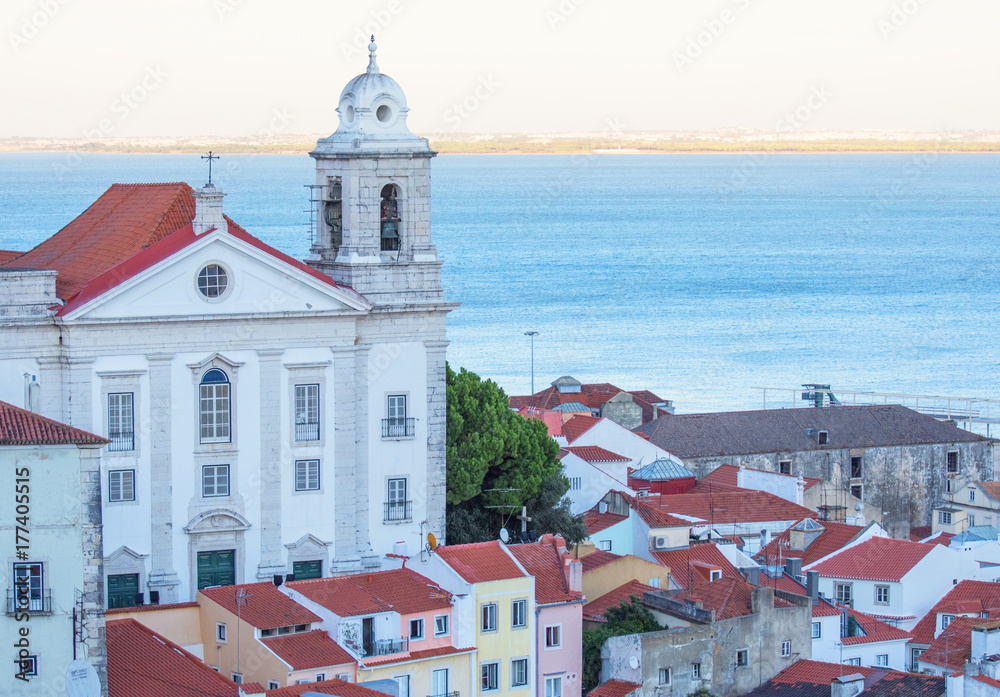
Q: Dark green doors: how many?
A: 3